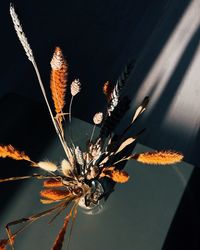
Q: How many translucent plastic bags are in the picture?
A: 0